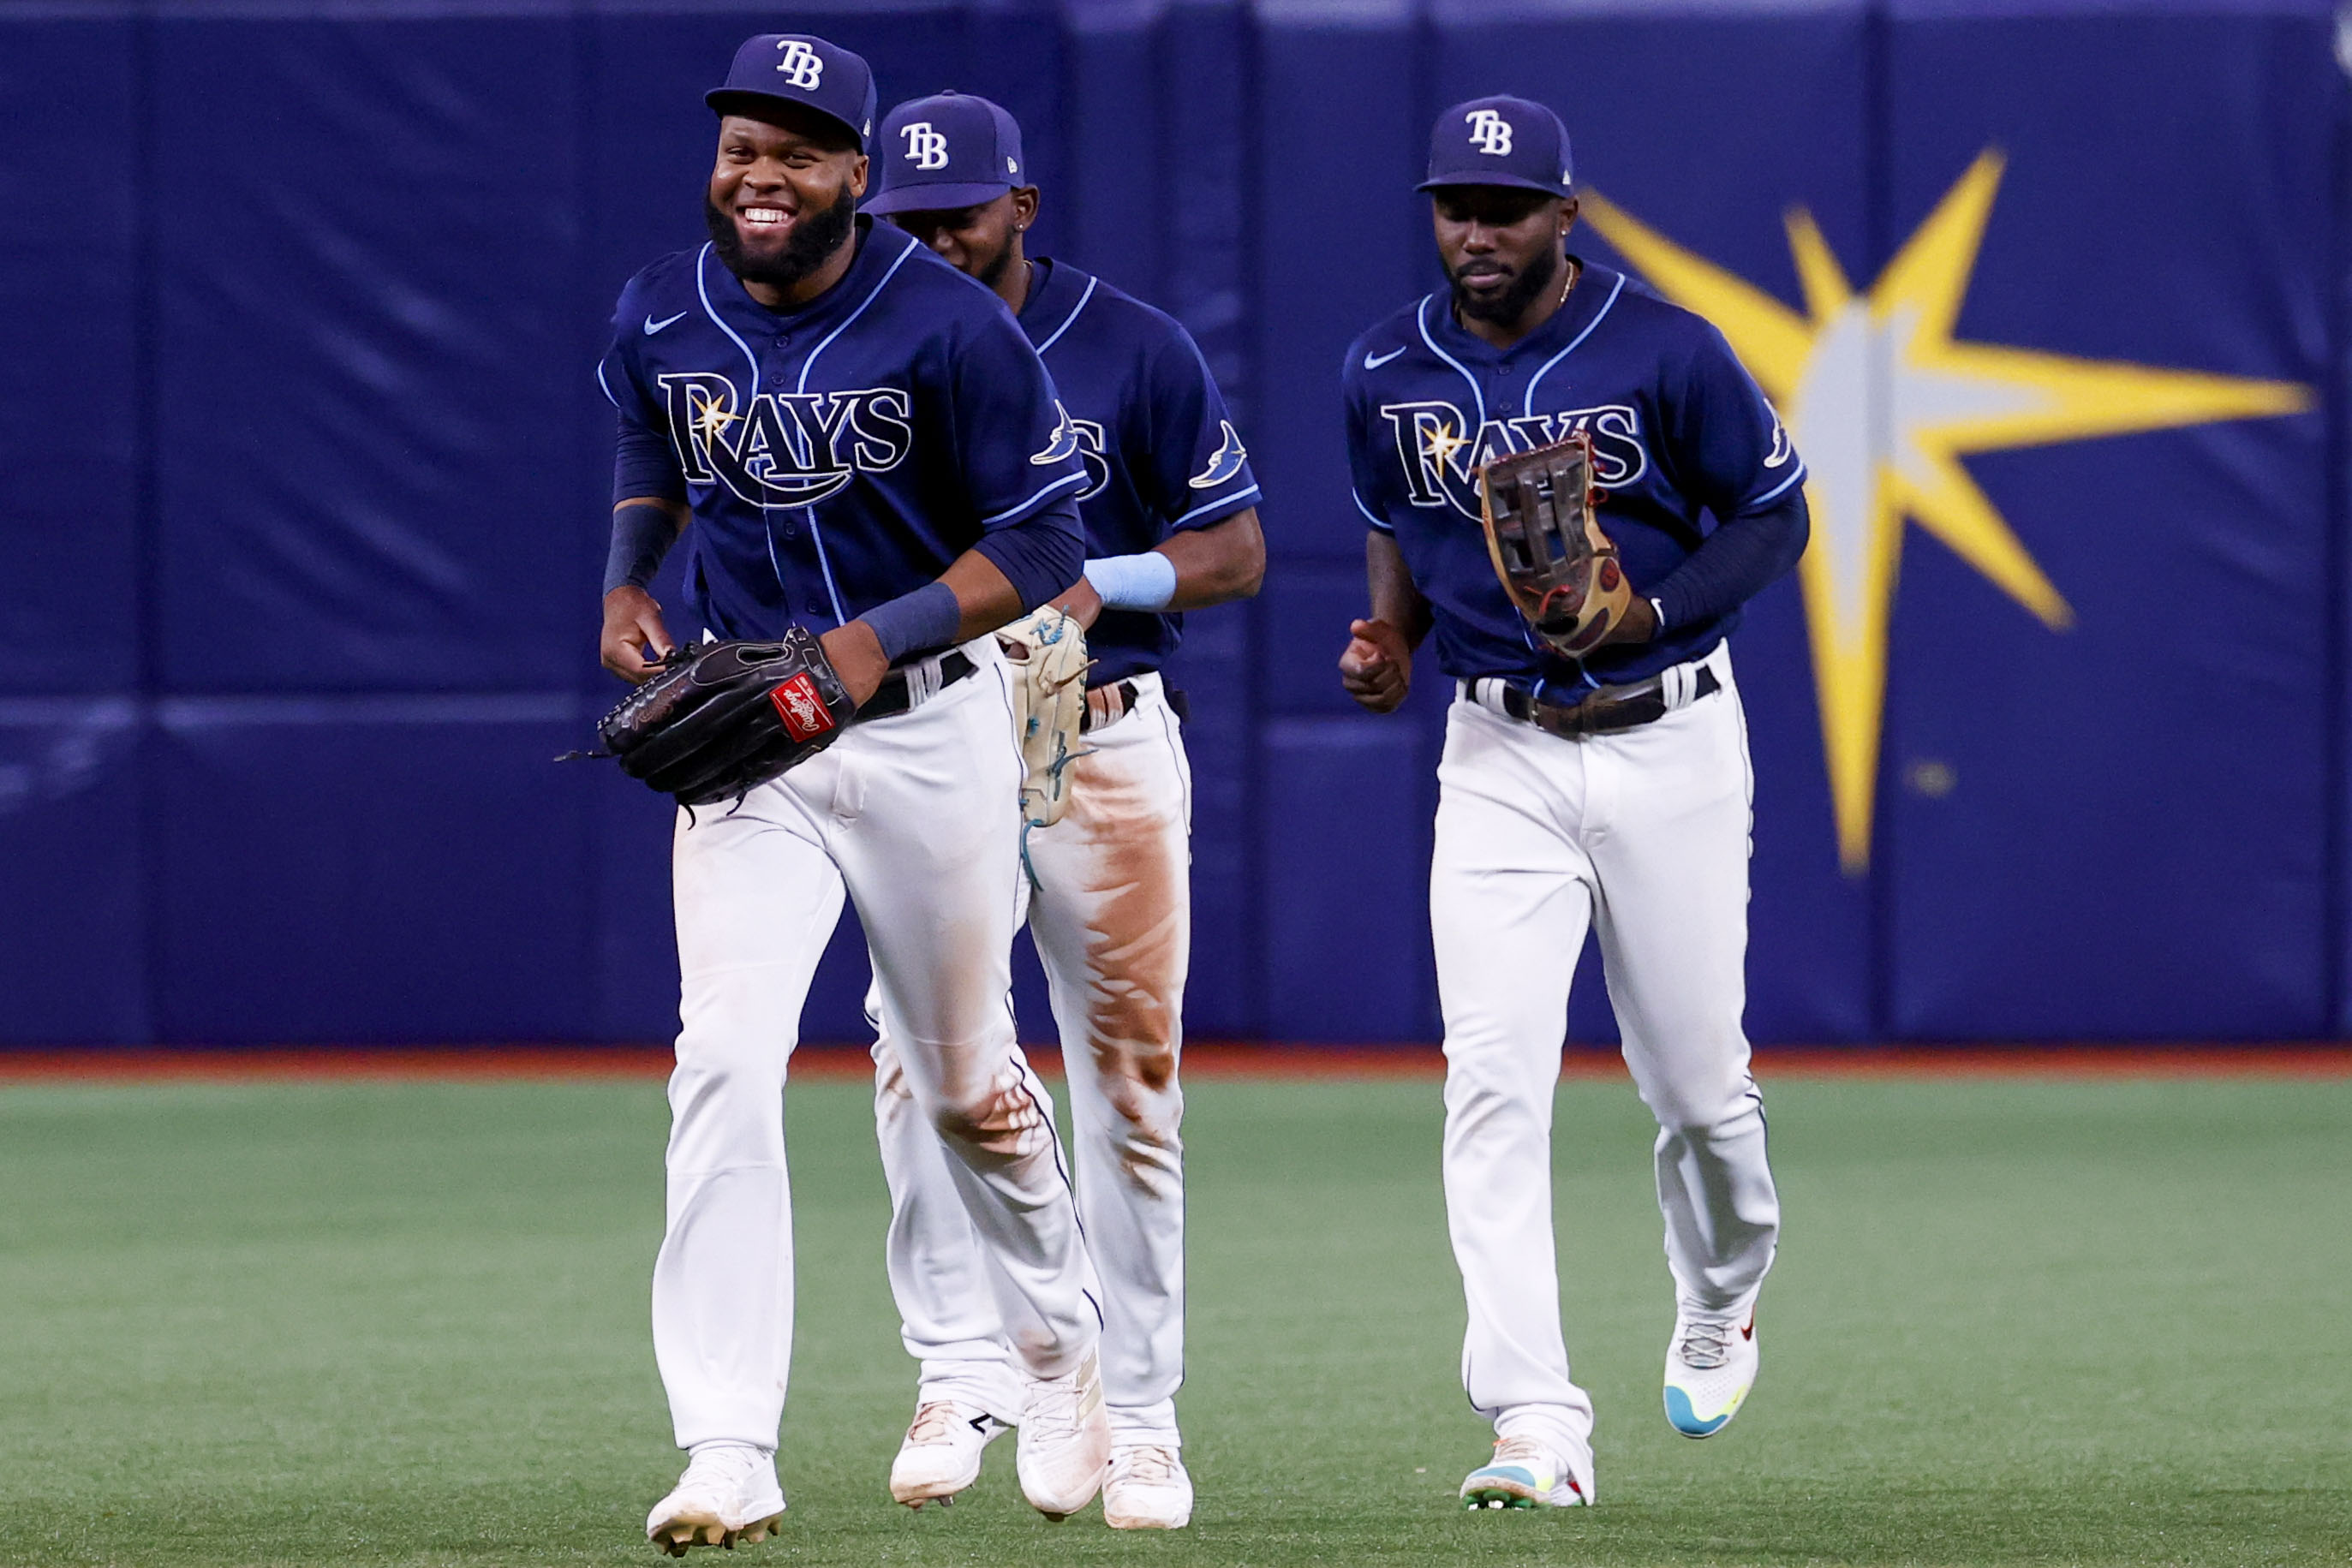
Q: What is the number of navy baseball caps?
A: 3